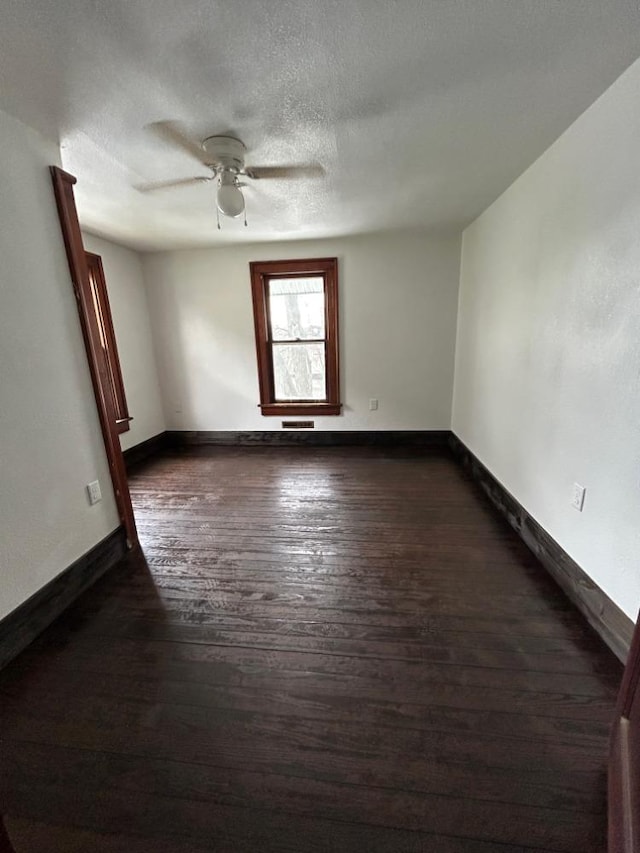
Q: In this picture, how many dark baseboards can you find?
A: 4